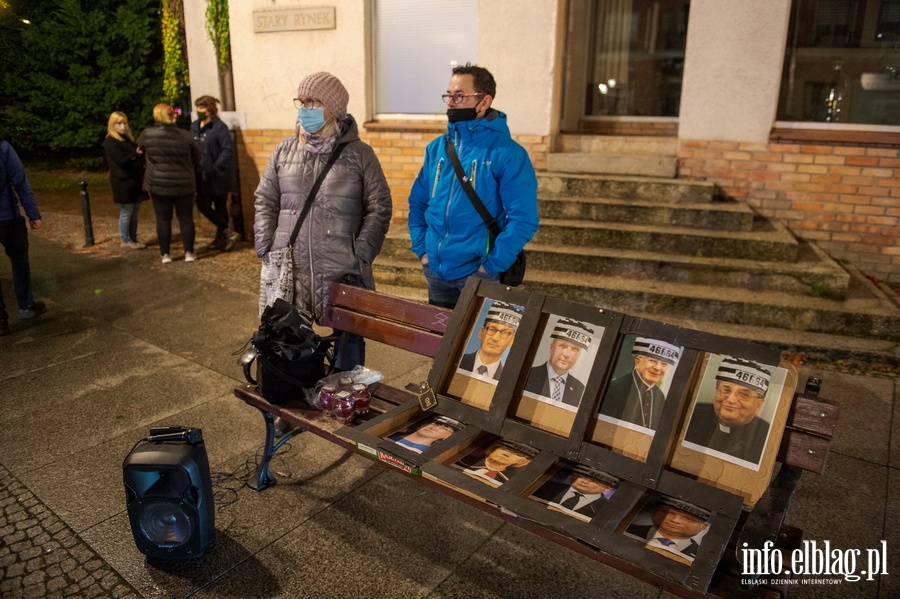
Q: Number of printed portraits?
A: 8